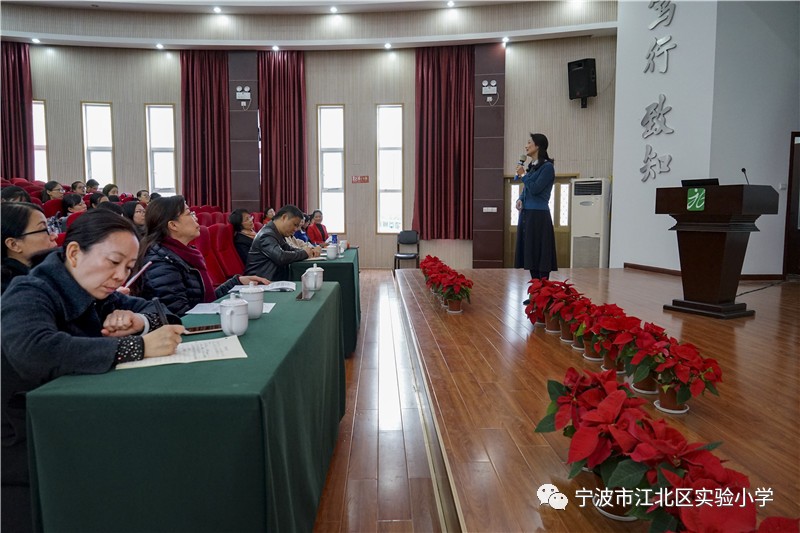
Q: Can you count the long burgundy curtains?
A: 4